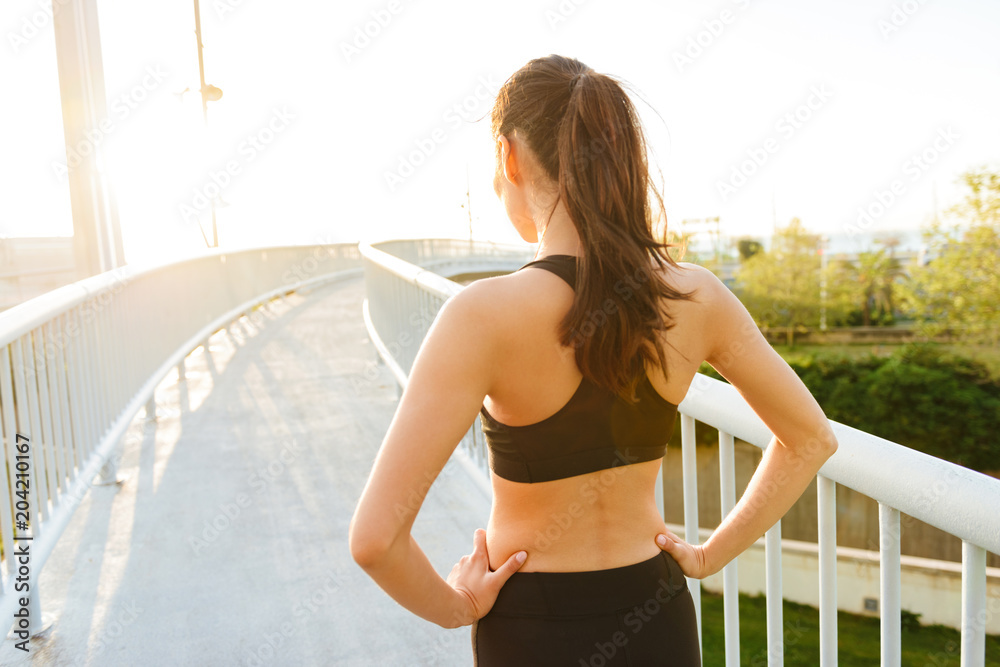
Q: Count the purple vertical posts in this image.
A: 0